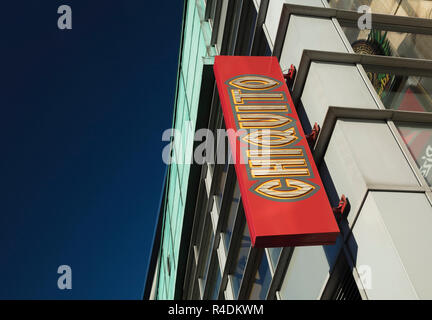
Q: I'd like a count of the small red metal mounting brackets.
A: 3